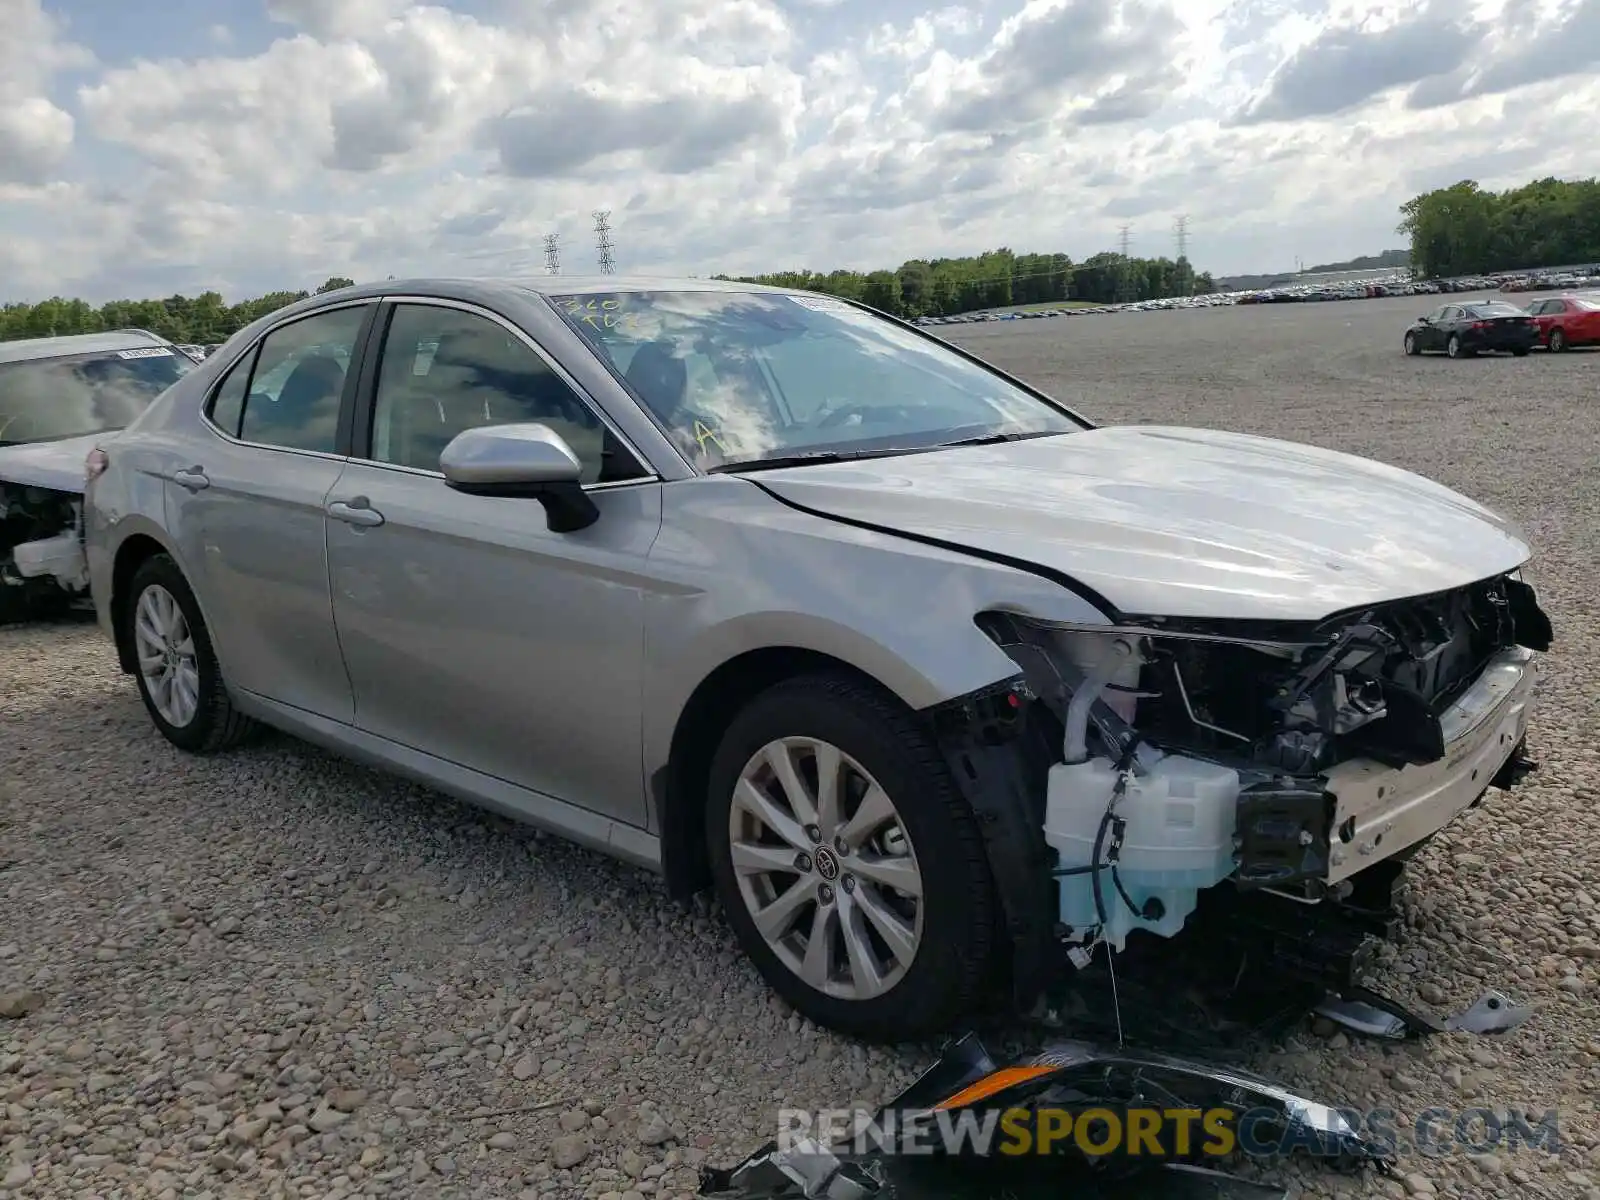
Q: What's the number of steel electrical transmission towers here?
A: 4